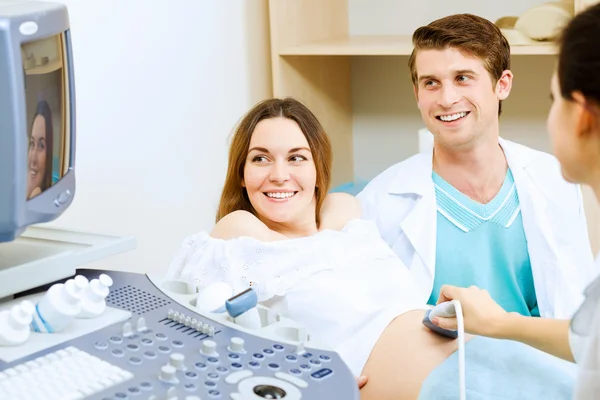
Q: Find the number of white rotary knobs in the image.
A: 4